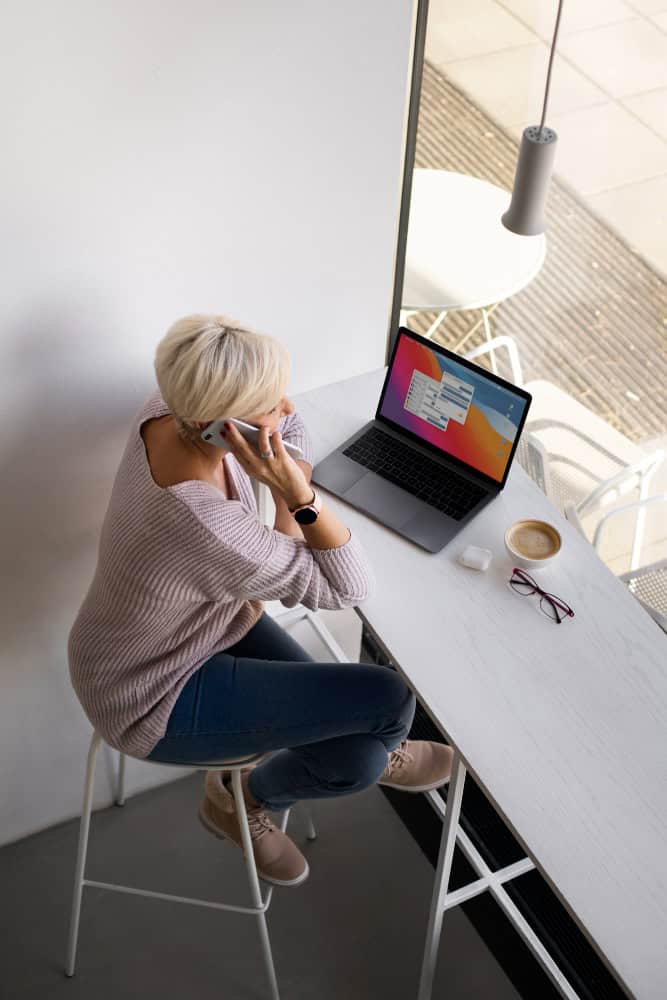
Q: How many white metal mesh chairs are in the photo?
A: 2